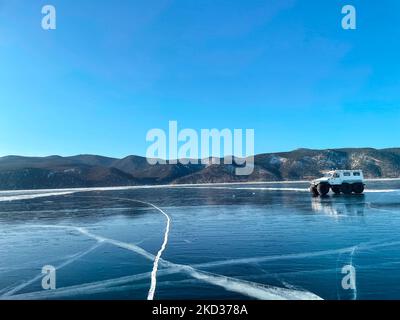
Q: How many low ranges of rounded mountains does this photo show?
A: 1